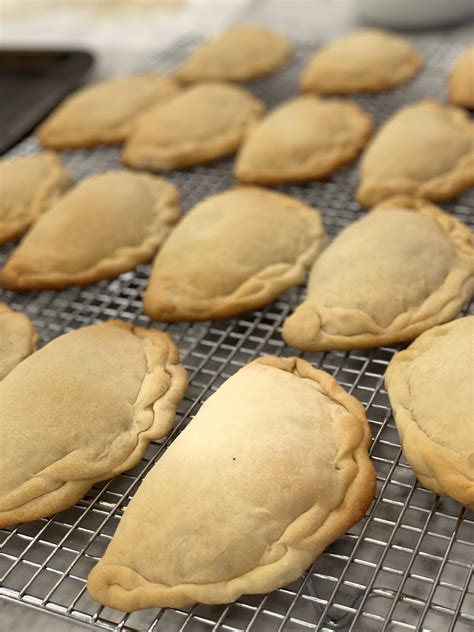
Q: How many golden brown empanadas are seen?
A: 15